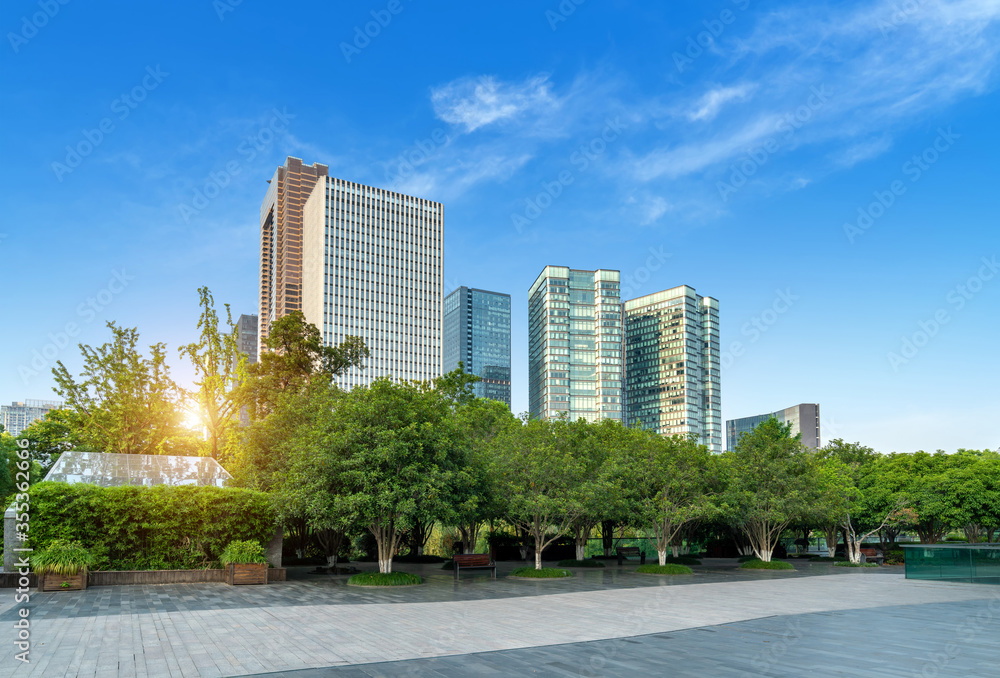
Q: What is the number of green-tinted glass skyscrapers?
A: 2